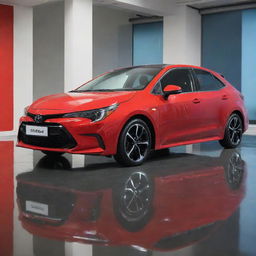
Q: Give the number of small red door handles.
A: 2